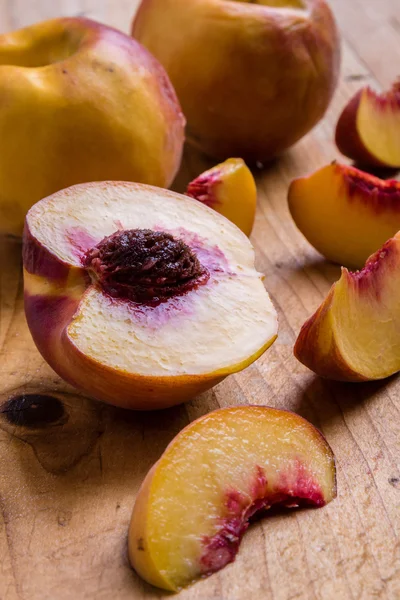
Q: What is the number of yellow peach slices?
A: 5